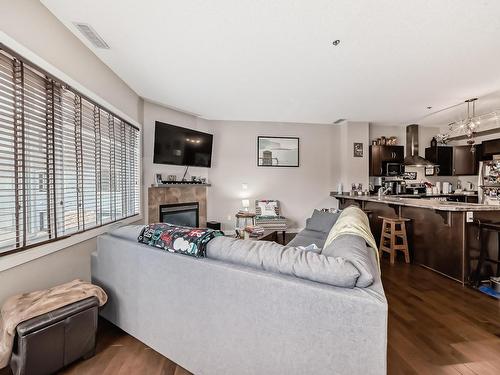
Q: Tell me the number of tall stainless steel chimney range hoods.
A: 1